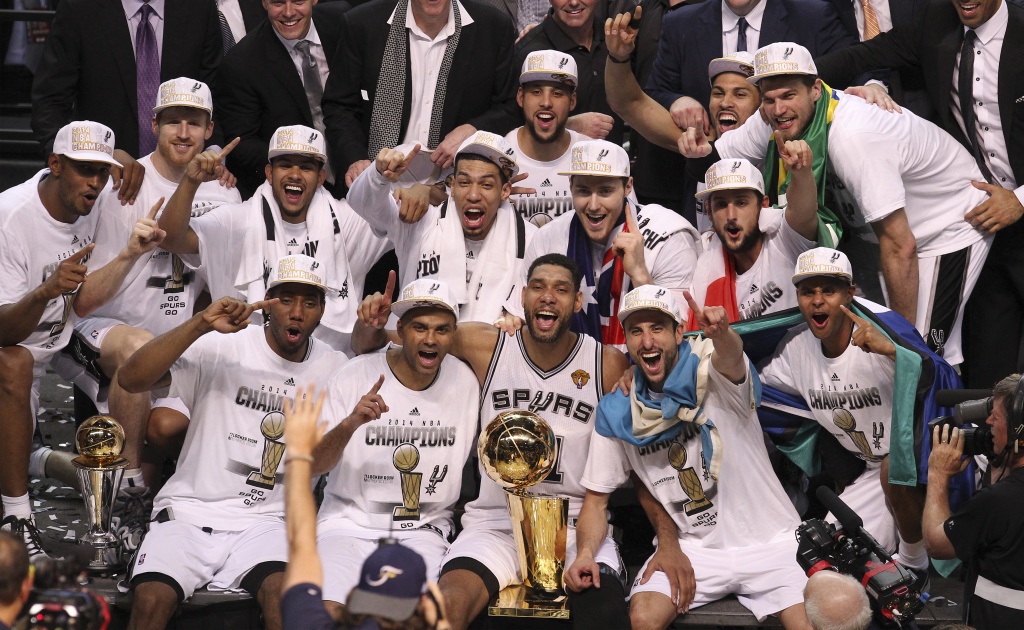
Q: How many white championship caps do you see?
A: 13